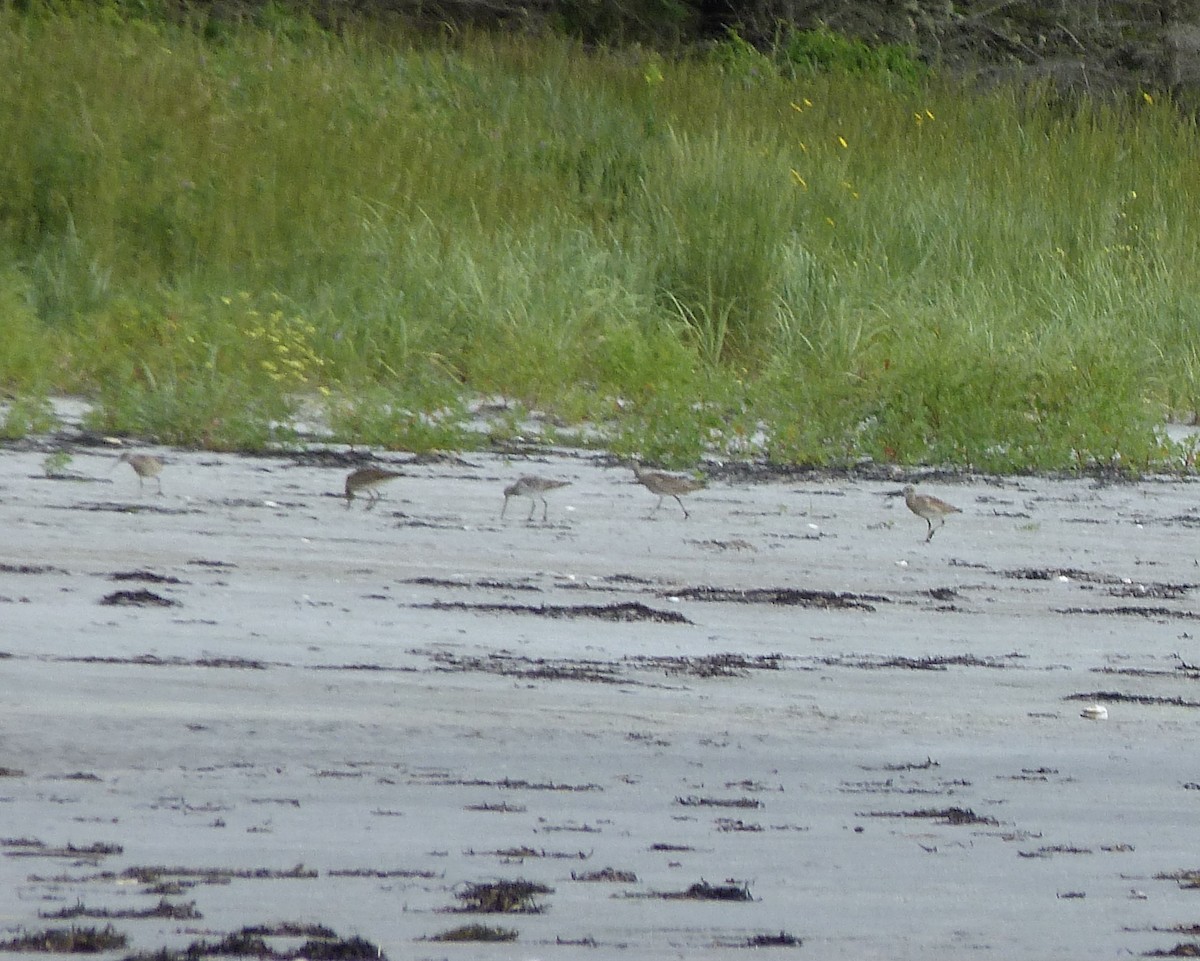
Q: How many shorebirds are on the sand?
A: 5